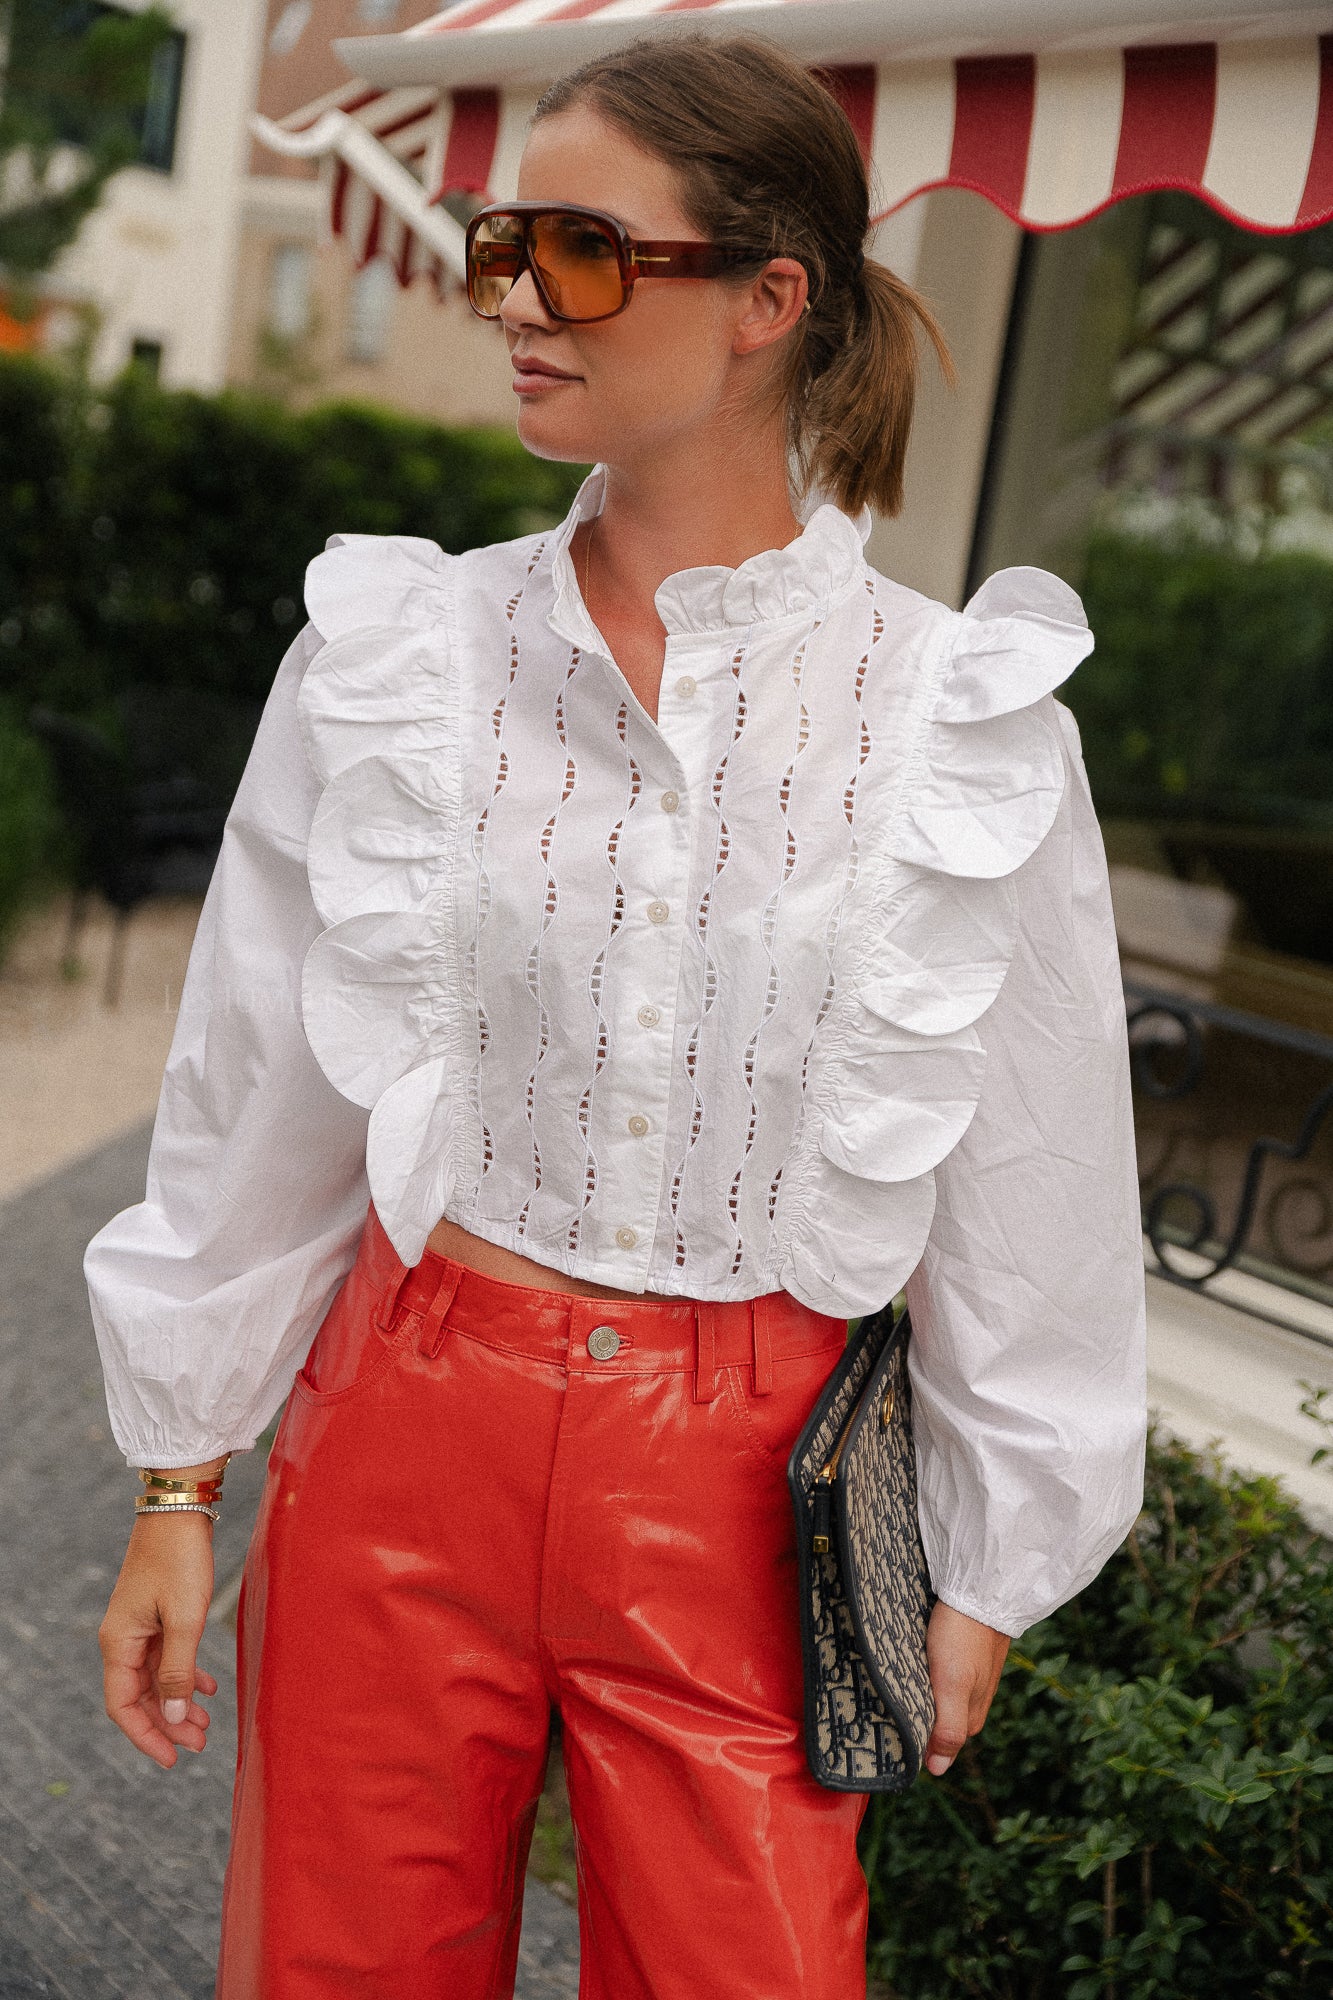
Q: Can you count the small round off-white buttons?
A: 6